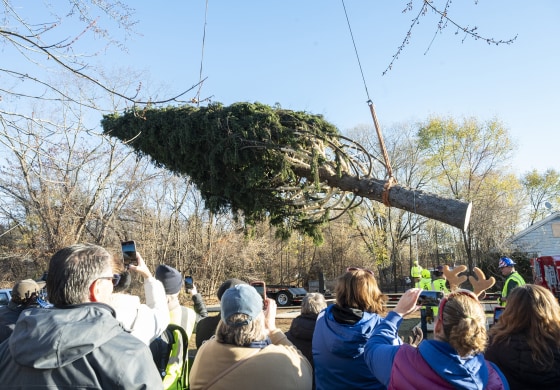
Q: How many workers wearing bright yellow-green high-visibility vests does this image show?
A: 4